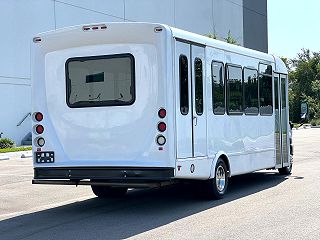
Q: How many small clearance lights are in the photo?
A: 5